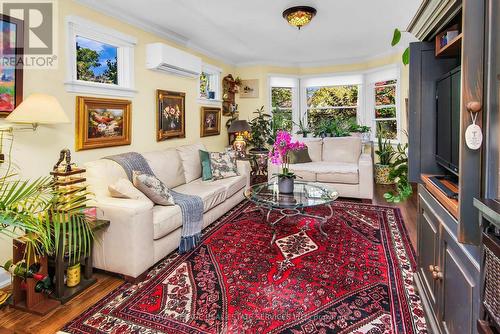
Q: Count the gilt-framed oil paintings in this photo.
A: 3